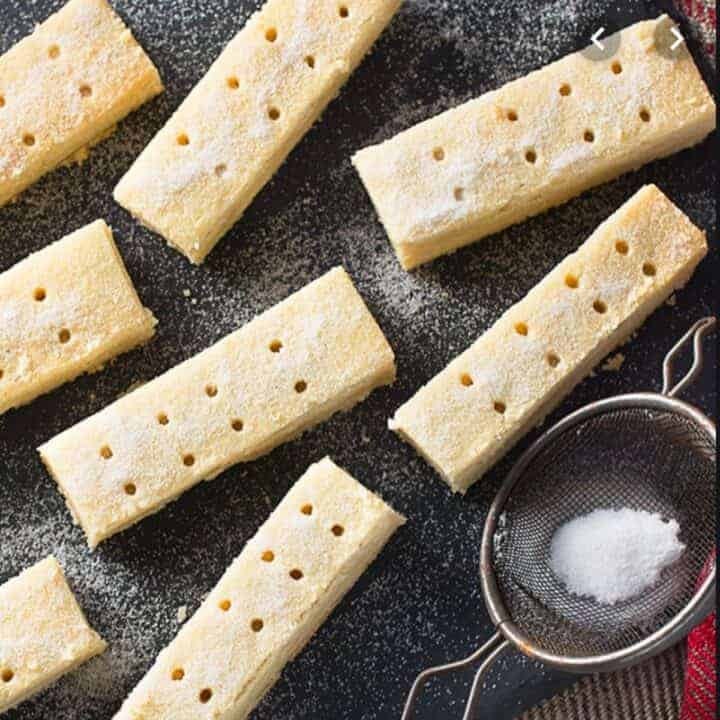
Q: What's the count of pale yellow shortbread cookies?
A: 8